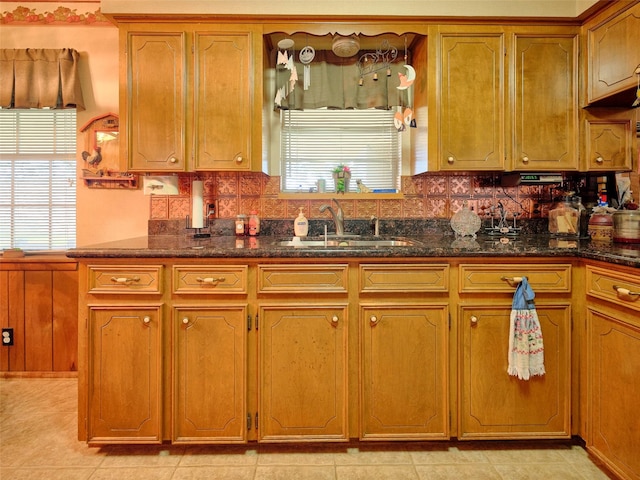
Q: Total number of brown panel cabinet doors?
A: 12